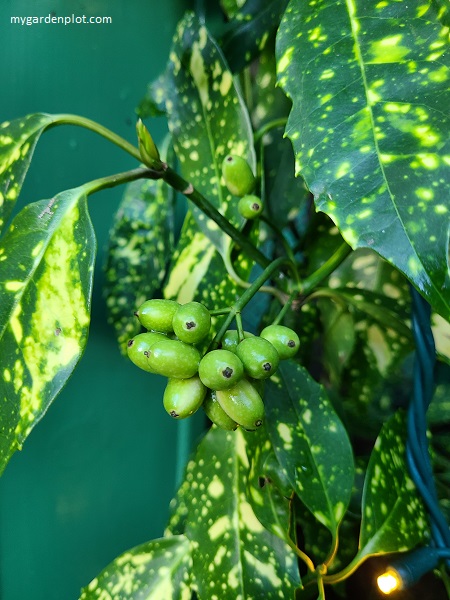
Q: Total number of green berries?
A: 13